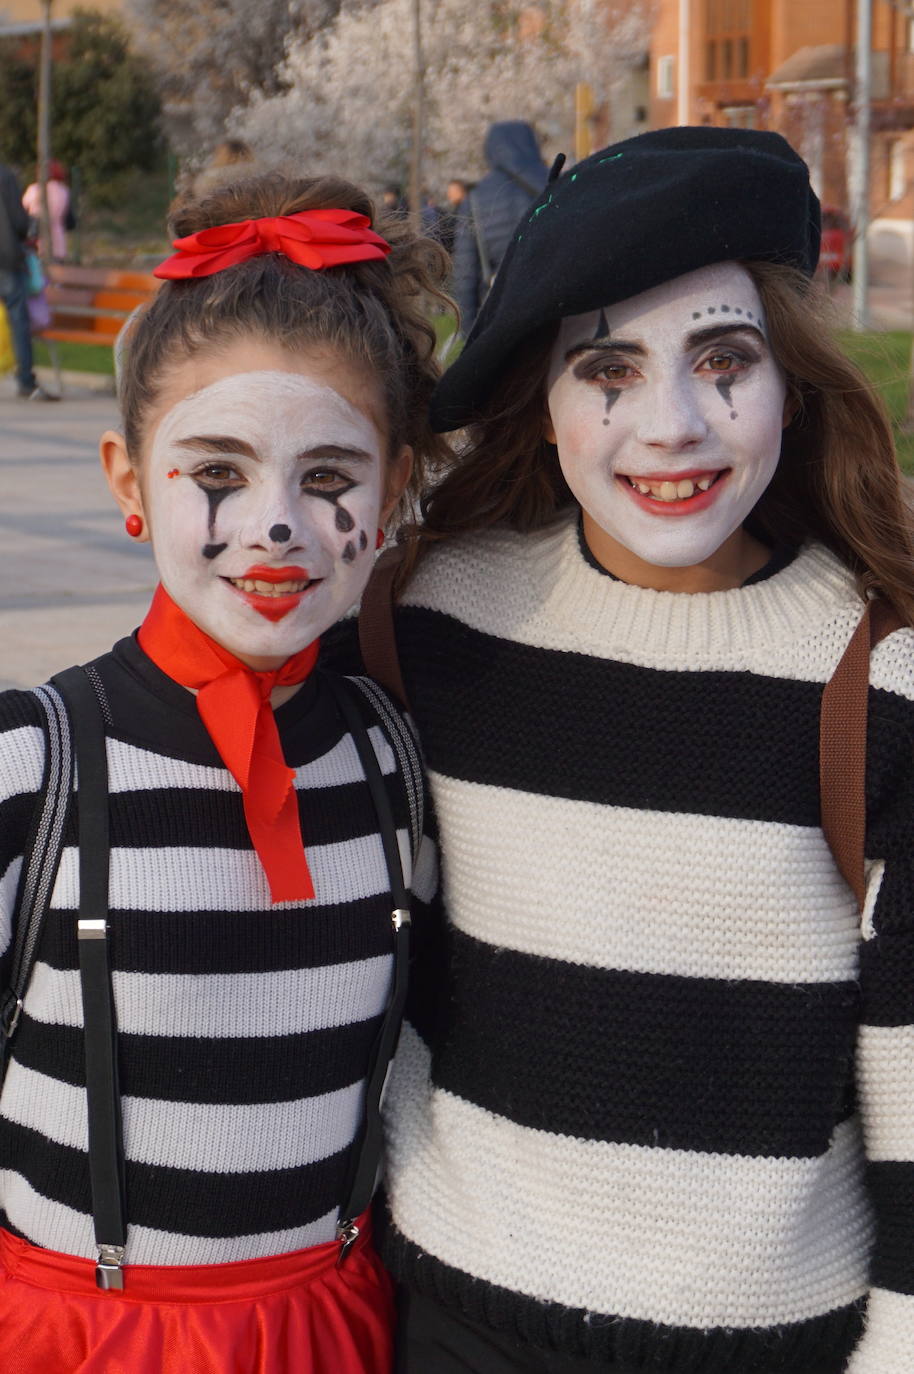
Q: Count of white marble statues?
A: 0